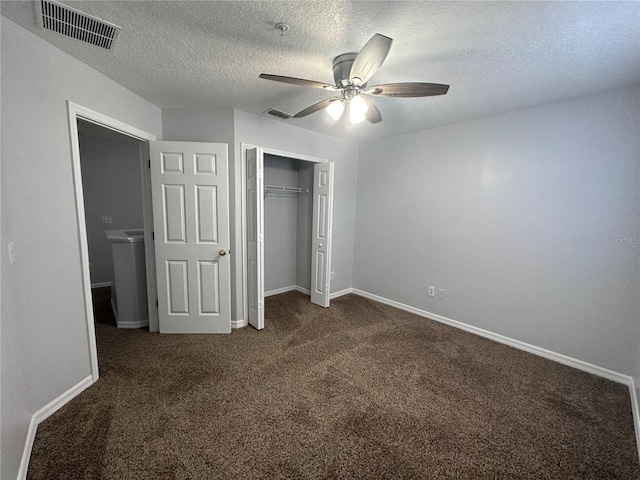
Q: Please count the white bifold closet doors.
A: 2